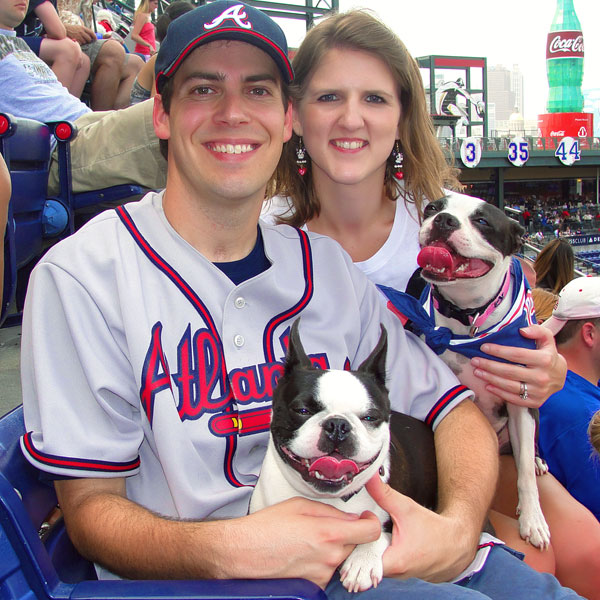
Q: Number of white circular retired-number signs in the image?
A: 3